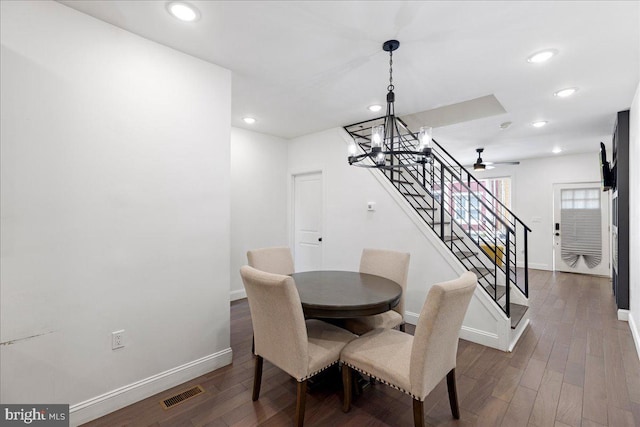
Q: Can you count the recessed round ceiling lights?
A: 7